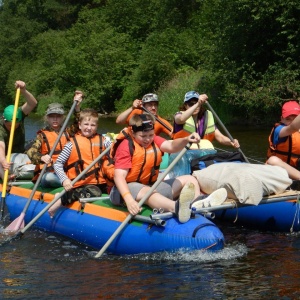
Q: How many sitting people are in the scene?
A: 7